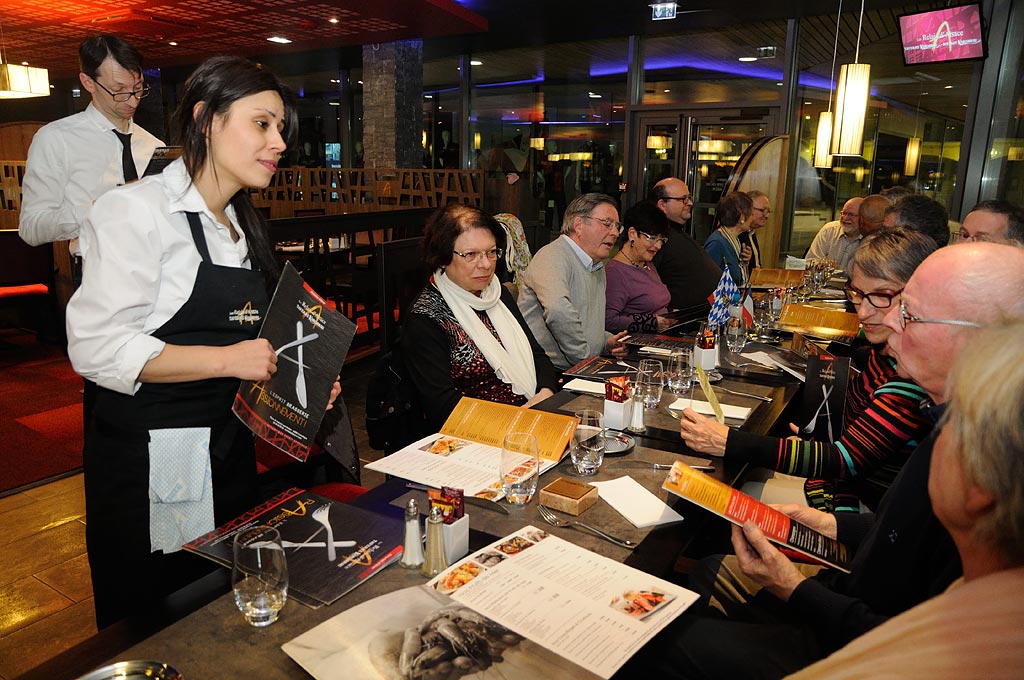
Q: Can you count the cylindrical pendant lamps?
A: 3